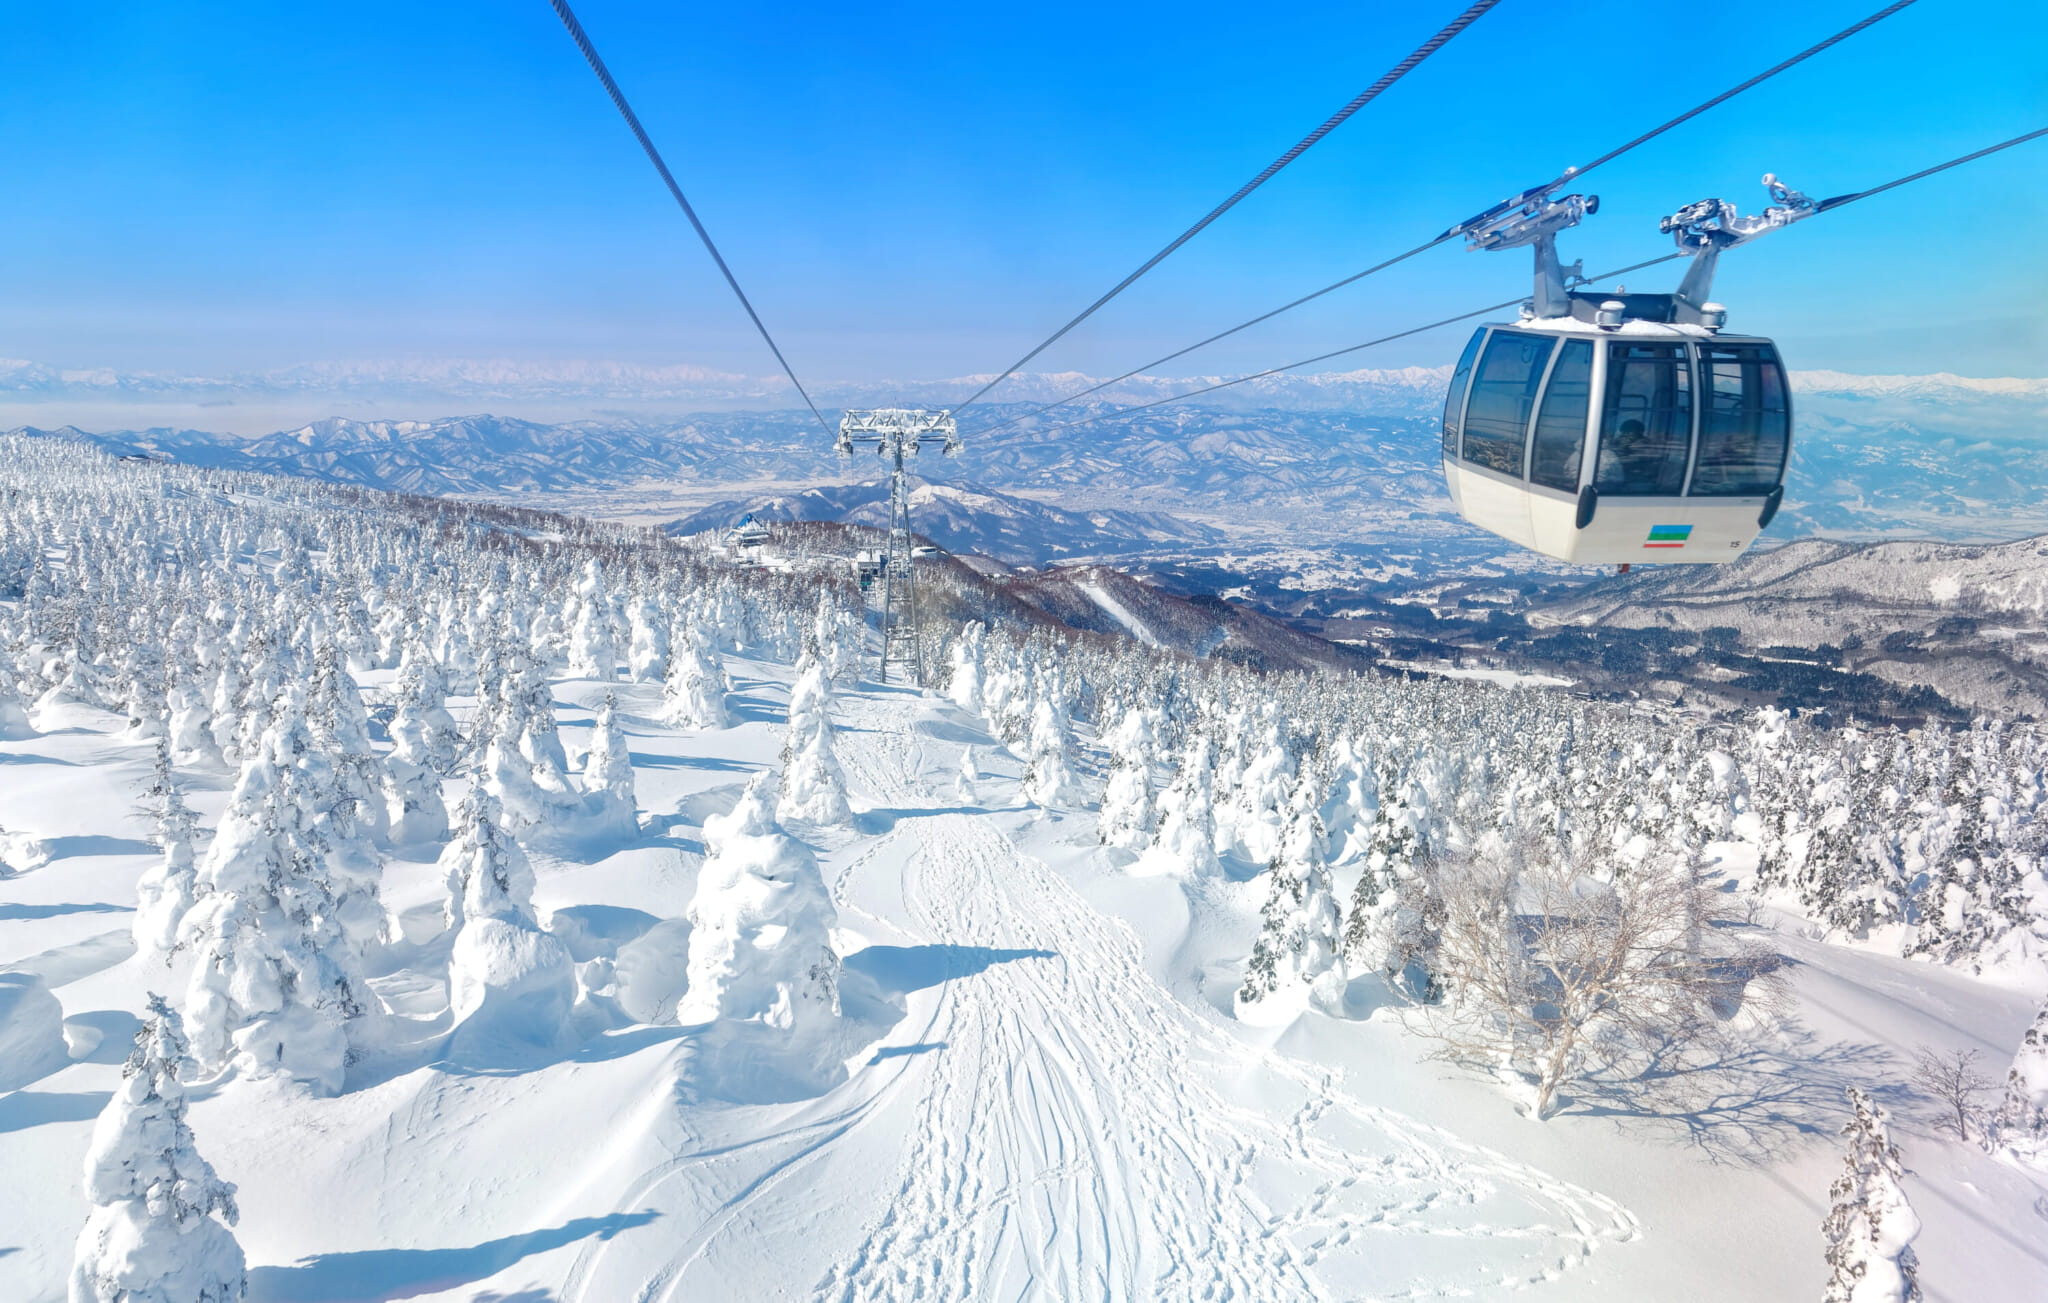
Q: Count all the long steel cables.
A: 4